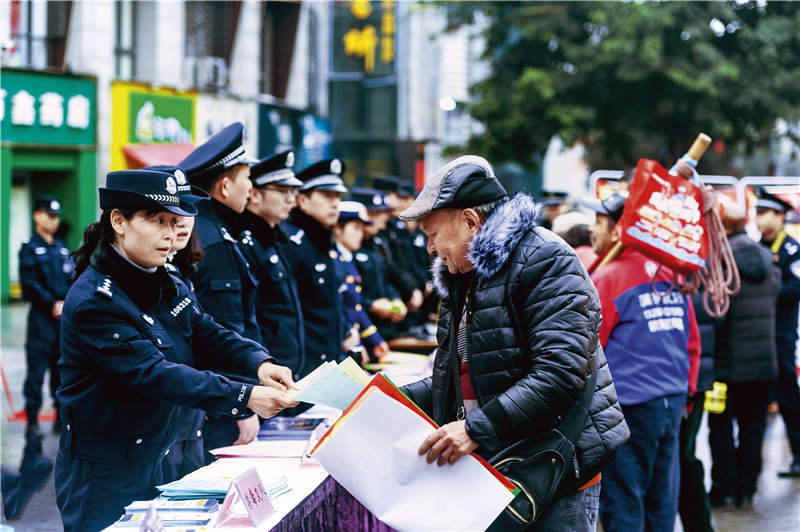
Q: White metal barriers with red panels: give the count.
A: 2